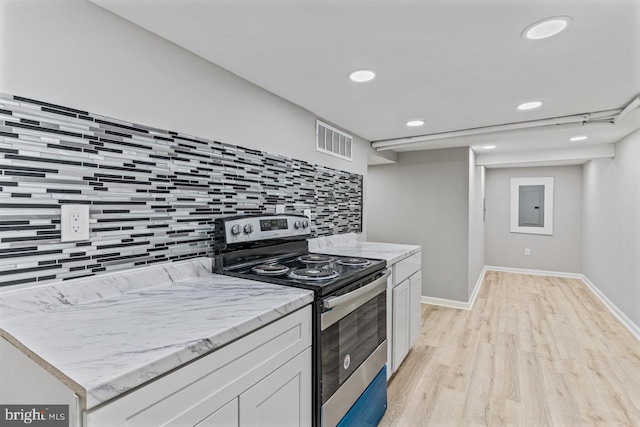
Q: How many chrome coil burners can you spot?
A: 4